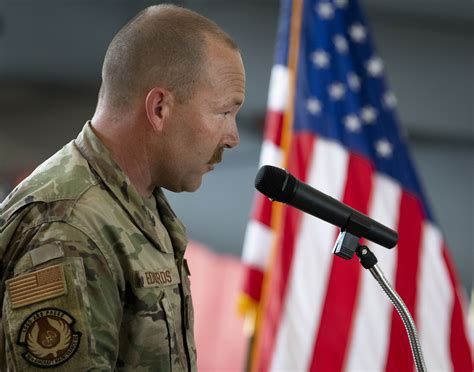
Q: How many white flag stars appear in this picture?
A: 13